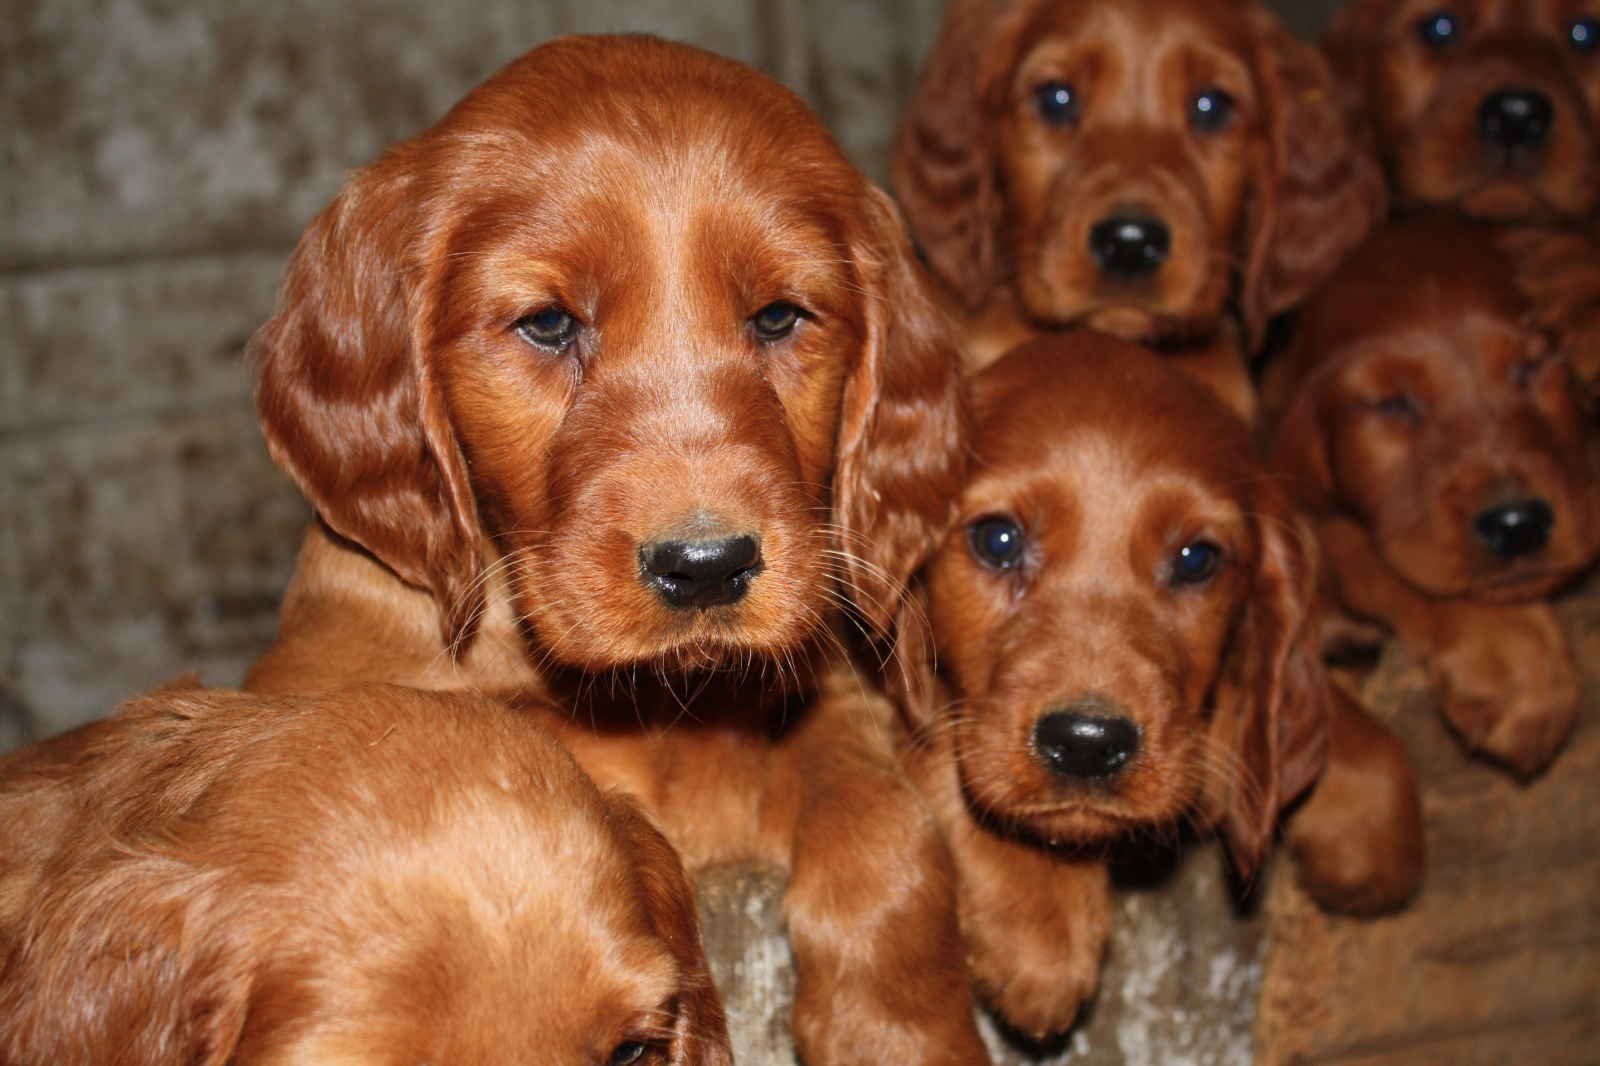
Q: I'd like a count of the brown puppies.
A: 6